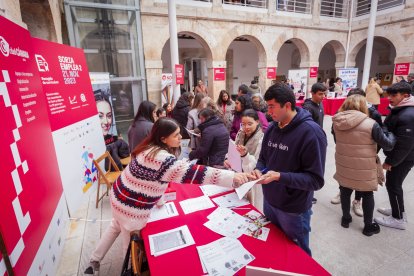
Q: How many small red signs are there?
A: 5